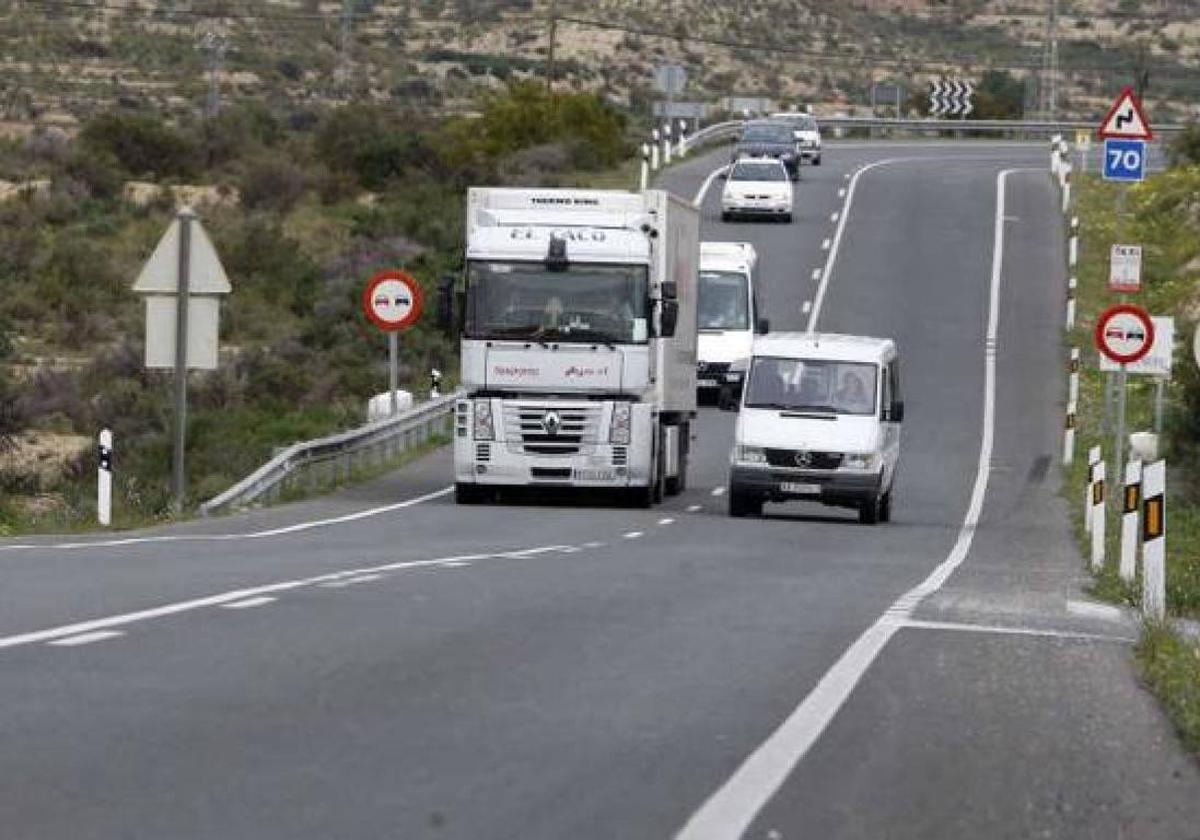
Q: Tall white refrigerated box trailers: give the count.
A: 1